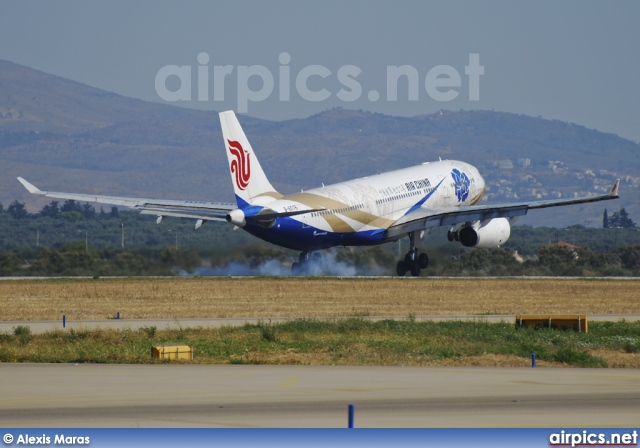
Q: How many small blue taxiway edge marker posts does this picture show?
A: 4